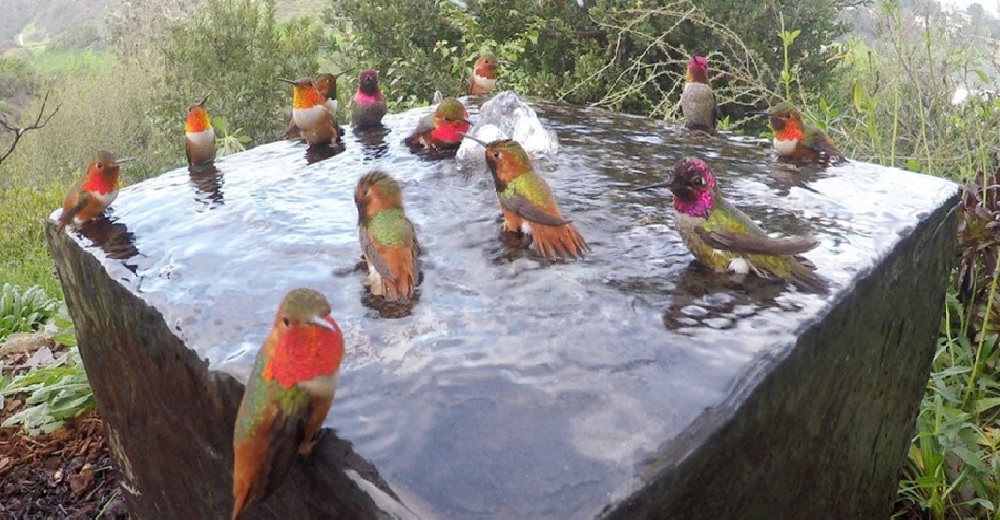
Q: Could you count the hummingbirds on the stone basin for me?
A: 13